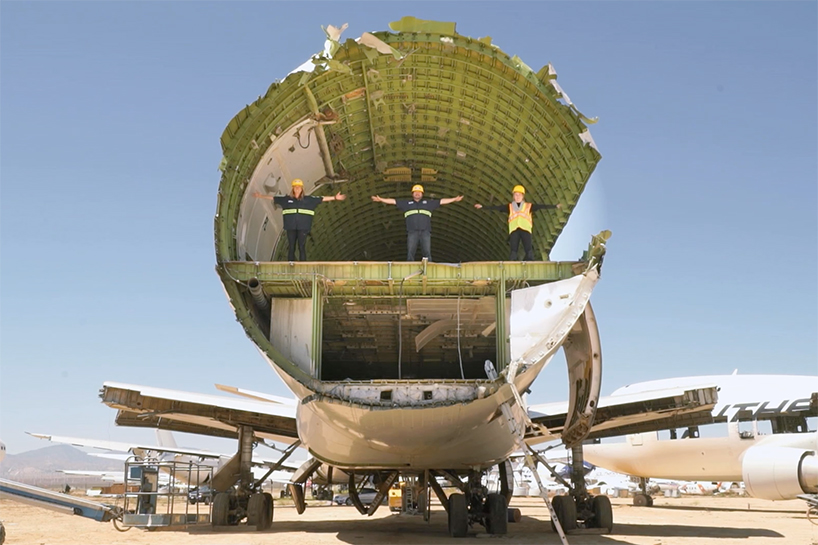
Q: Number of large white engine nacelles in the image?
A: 1